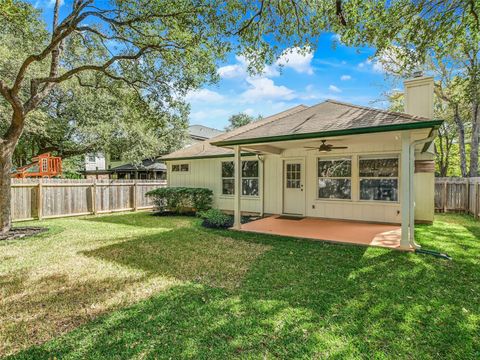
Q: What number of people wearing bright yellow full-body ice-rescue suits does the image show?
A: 0